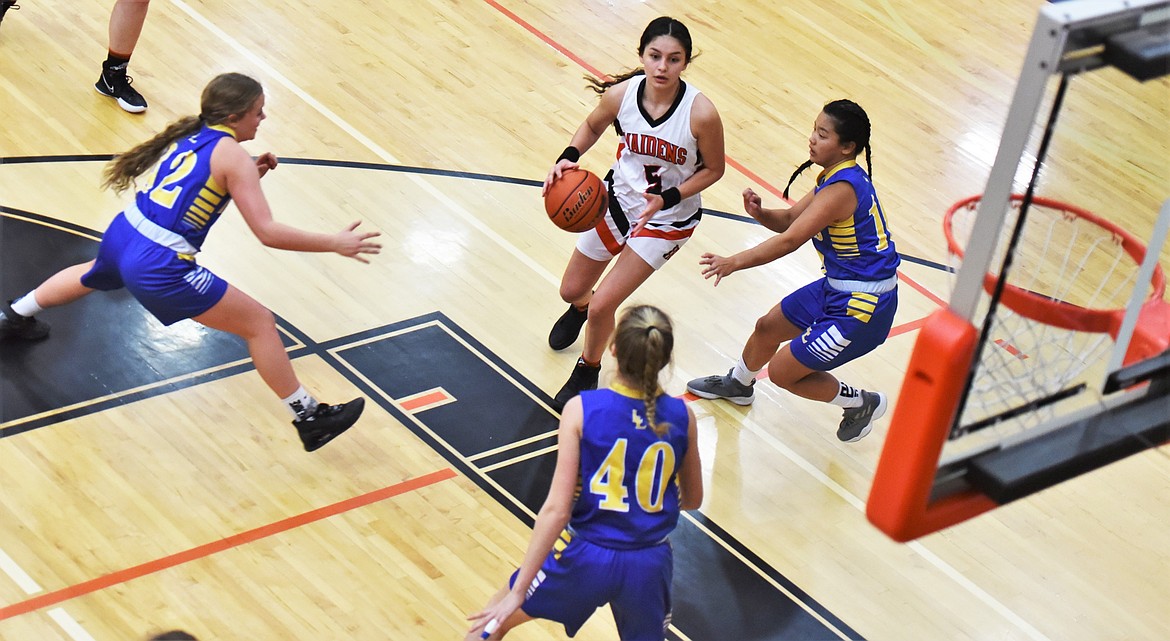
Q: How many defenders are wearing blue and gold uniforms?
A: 3